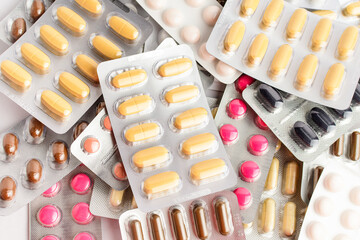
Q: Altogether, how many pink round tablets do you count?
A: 13